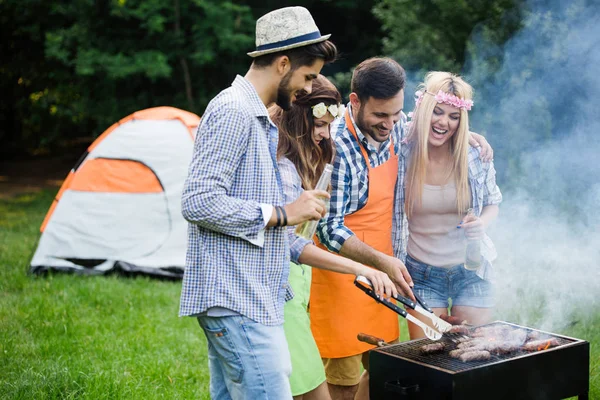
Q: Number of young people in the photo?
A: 4